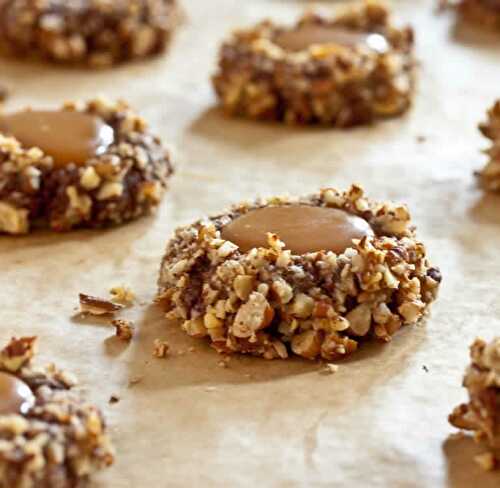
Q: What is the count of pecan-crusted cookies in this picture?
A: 8